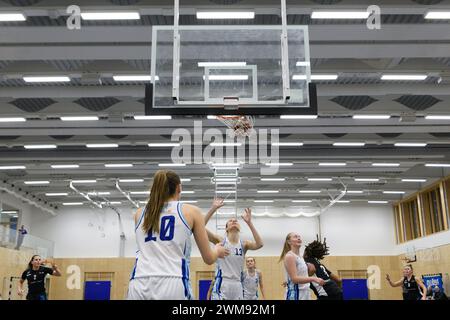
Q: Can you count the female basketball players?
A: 7